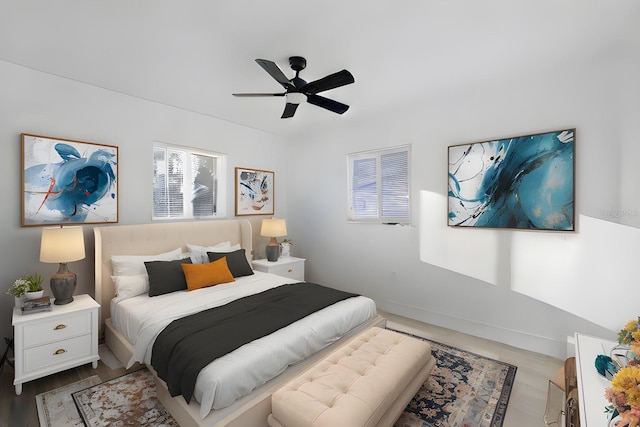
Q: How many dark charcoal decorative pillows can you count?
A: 2